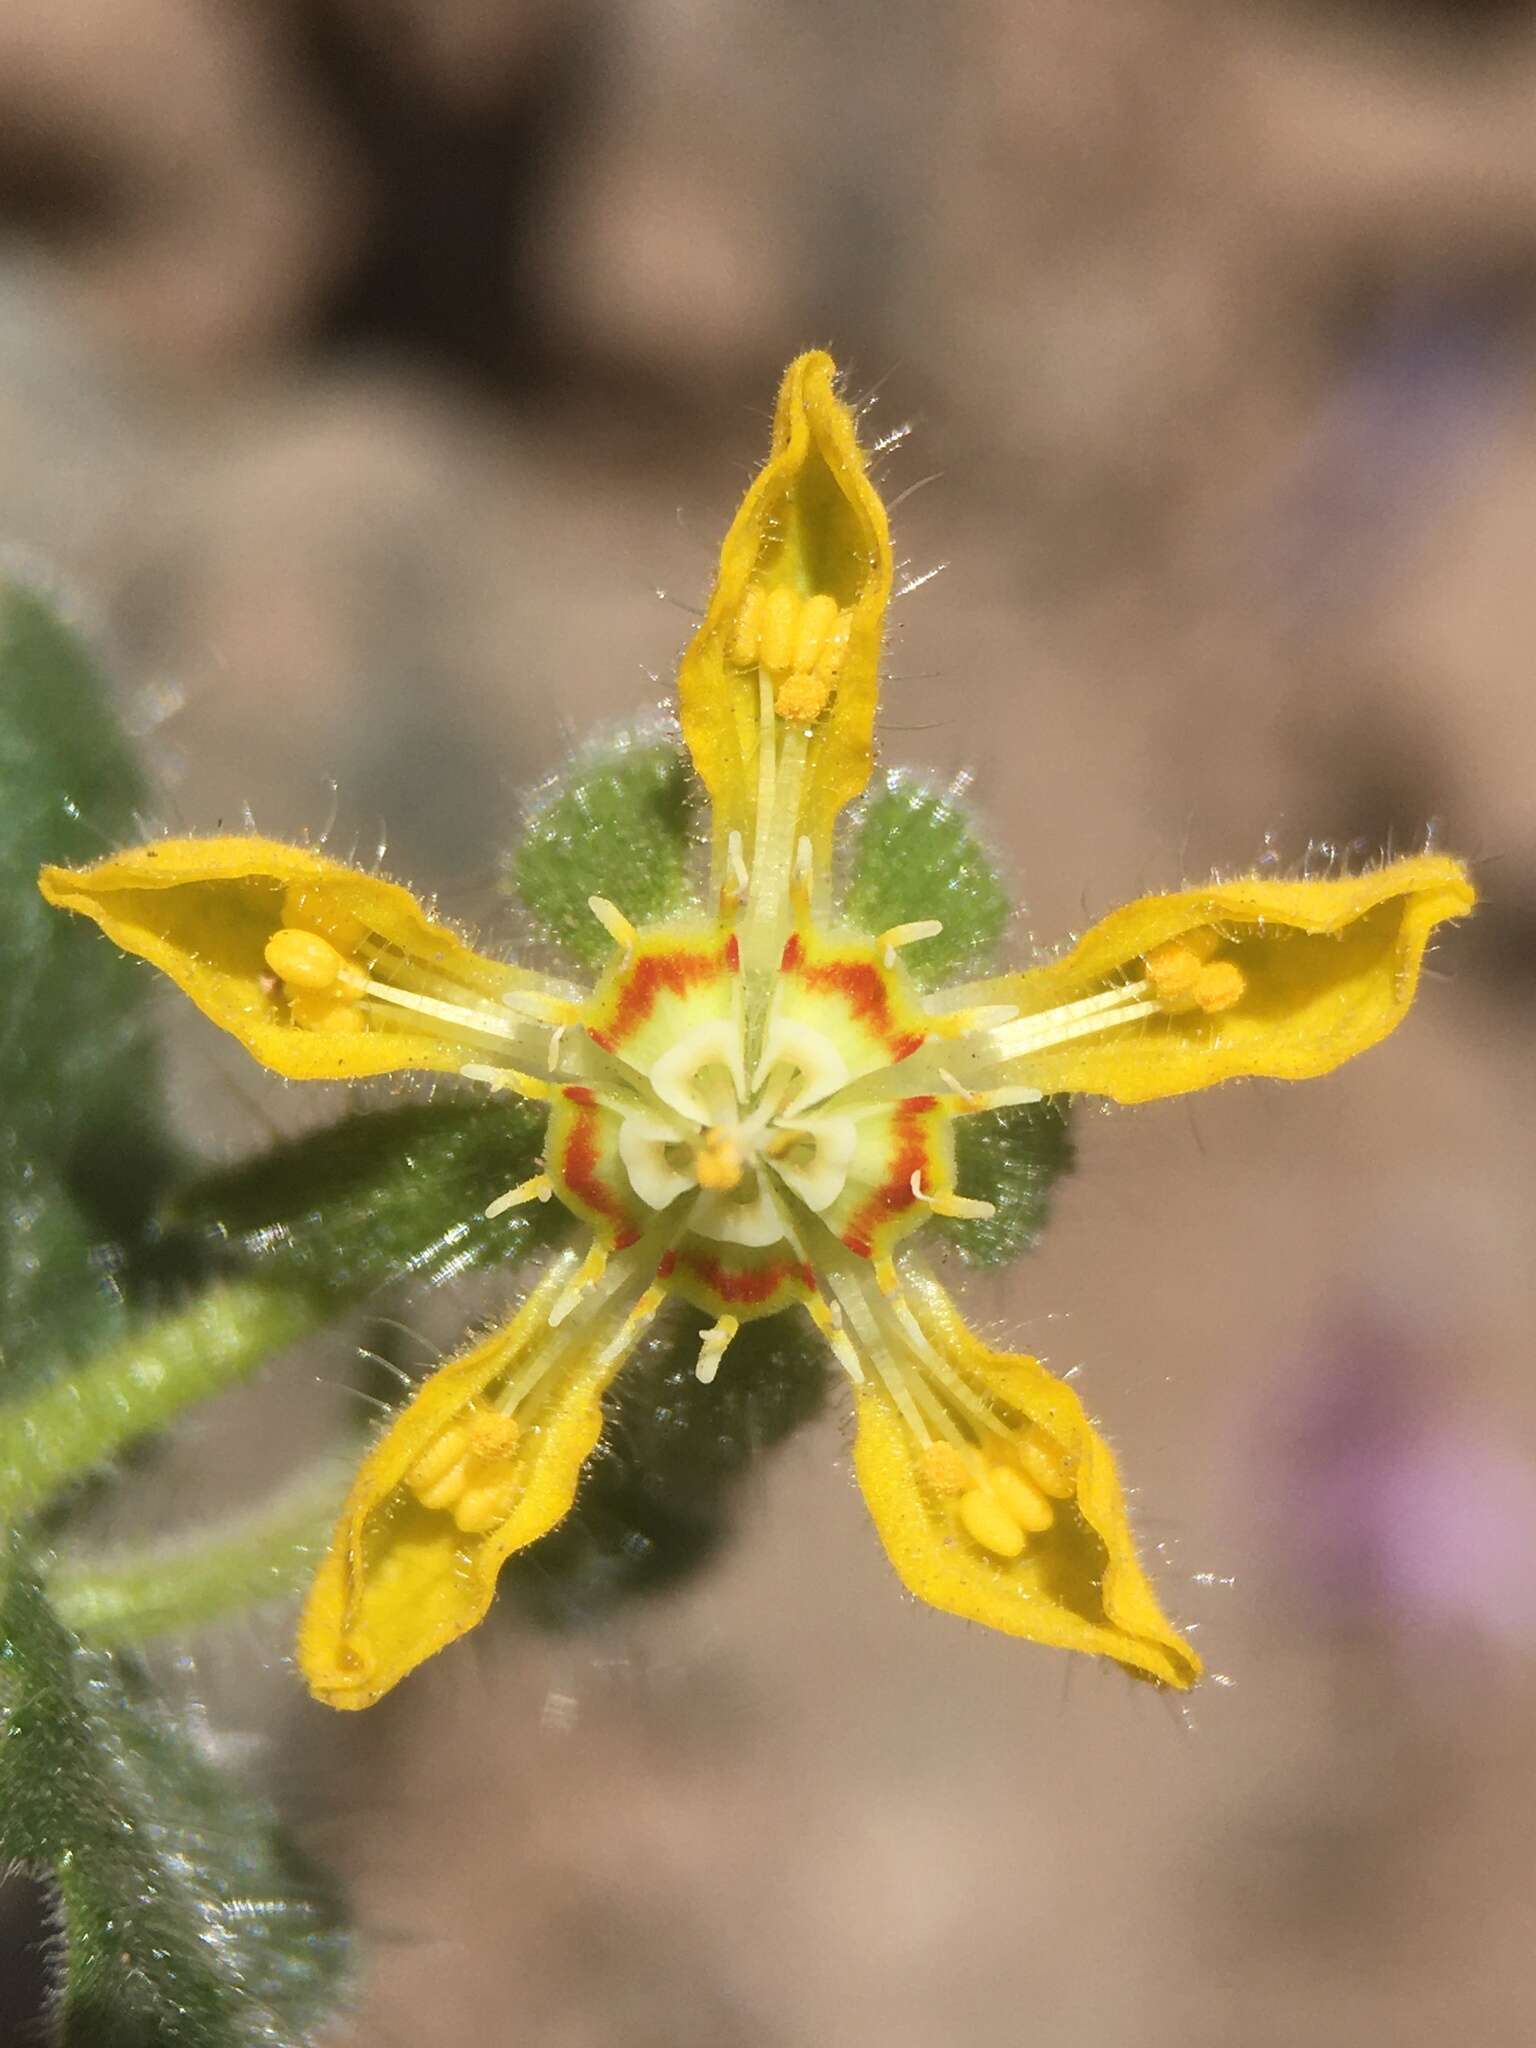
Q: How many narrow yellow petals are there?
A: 5